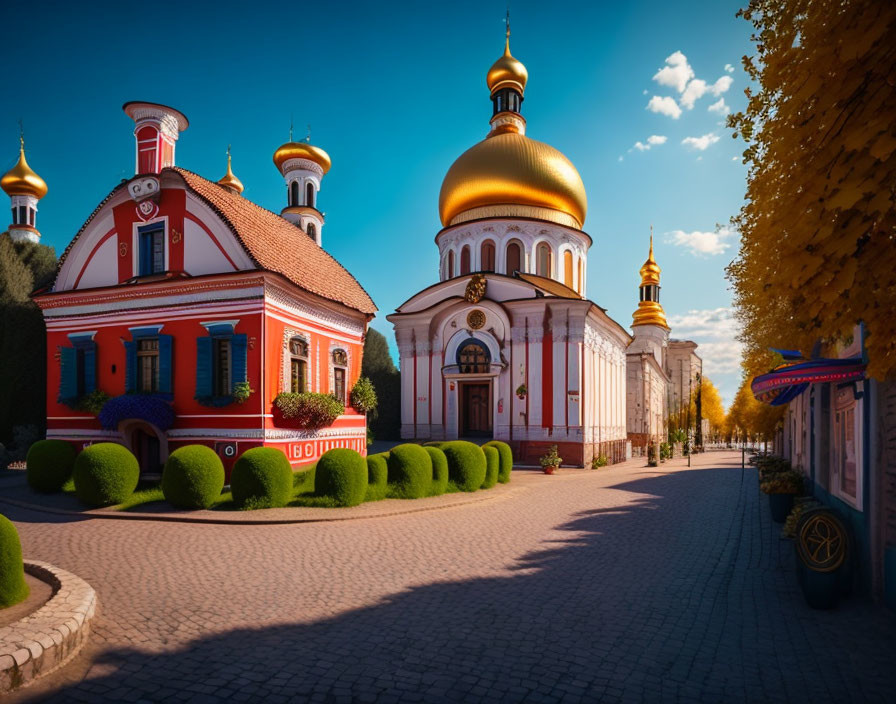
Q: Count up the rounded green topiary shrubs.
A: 12